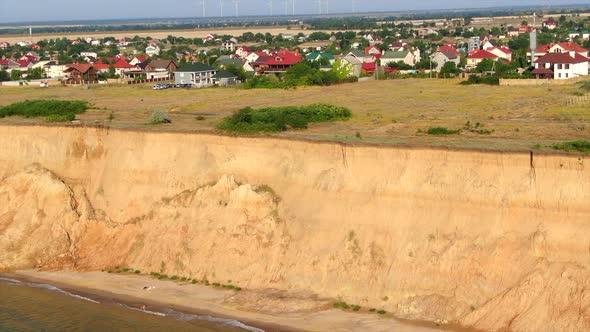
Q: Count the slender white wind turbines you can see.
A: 9